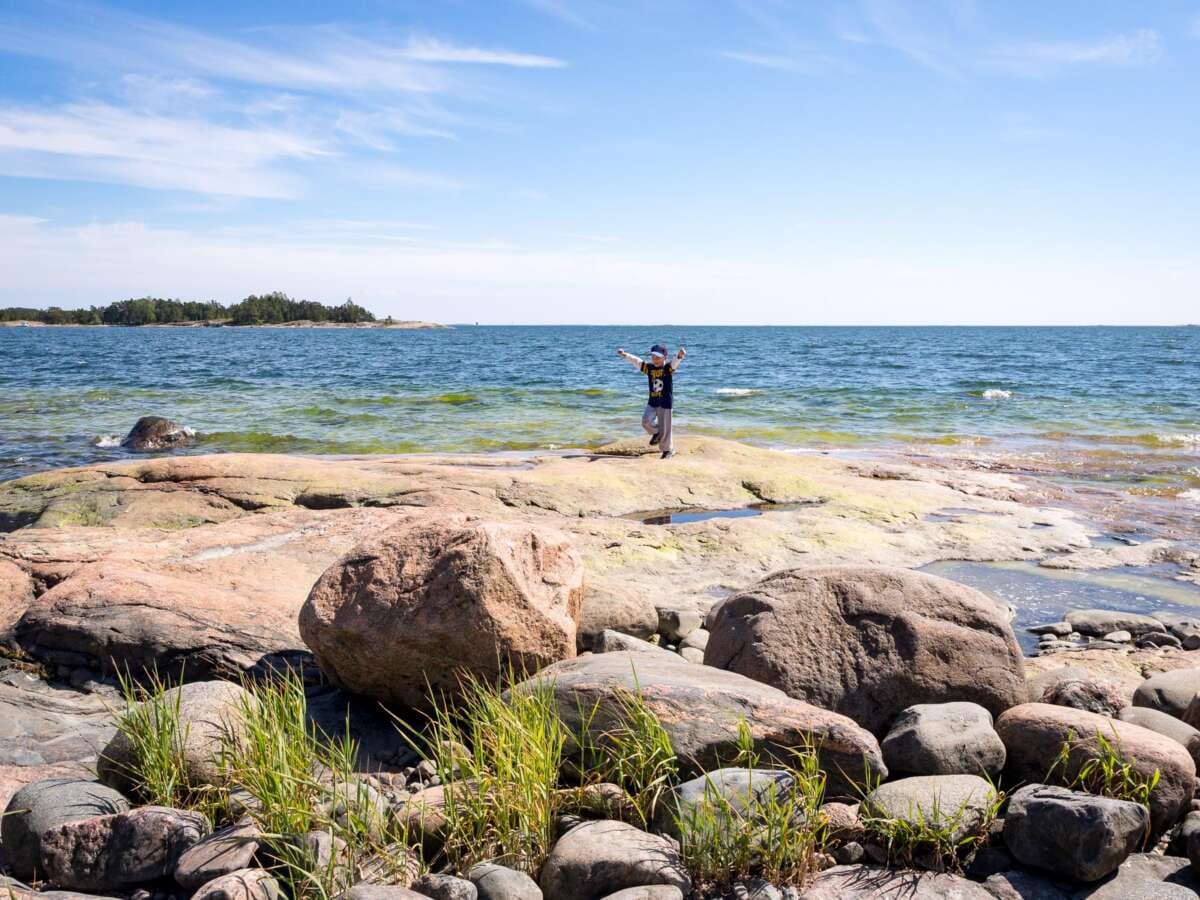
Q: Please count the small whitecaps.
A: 2